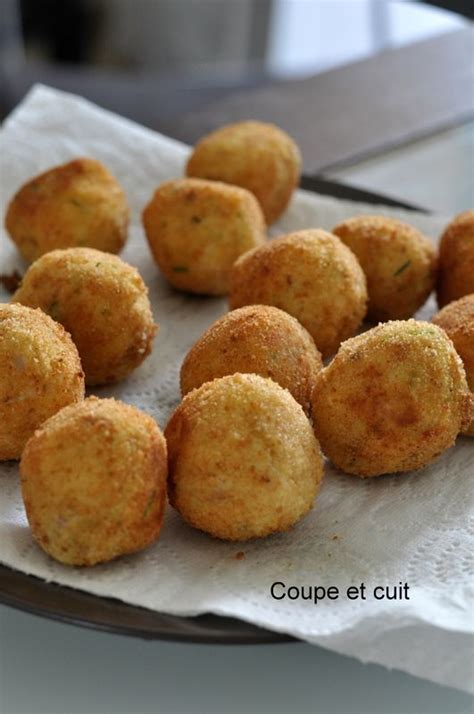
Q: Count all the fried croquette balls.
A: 13